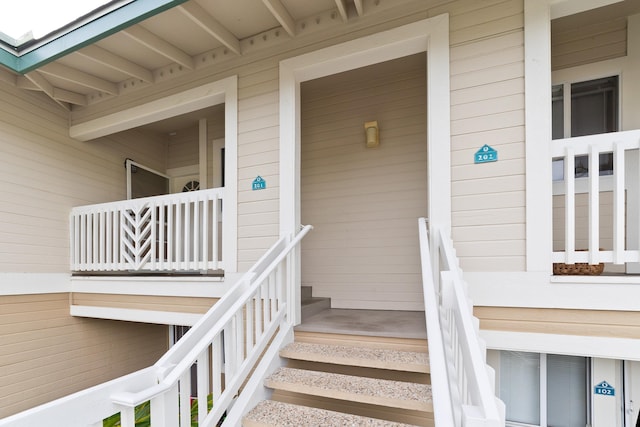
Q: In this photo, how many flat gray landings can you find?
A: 1